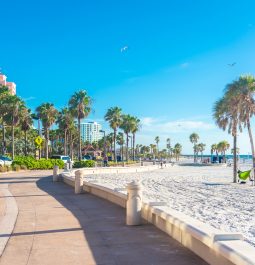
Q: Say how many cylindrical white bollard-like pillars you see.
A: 3